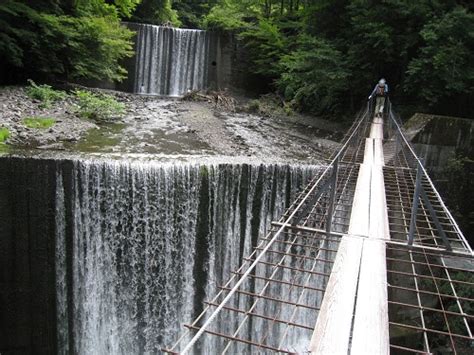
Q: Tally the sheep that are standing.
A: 0